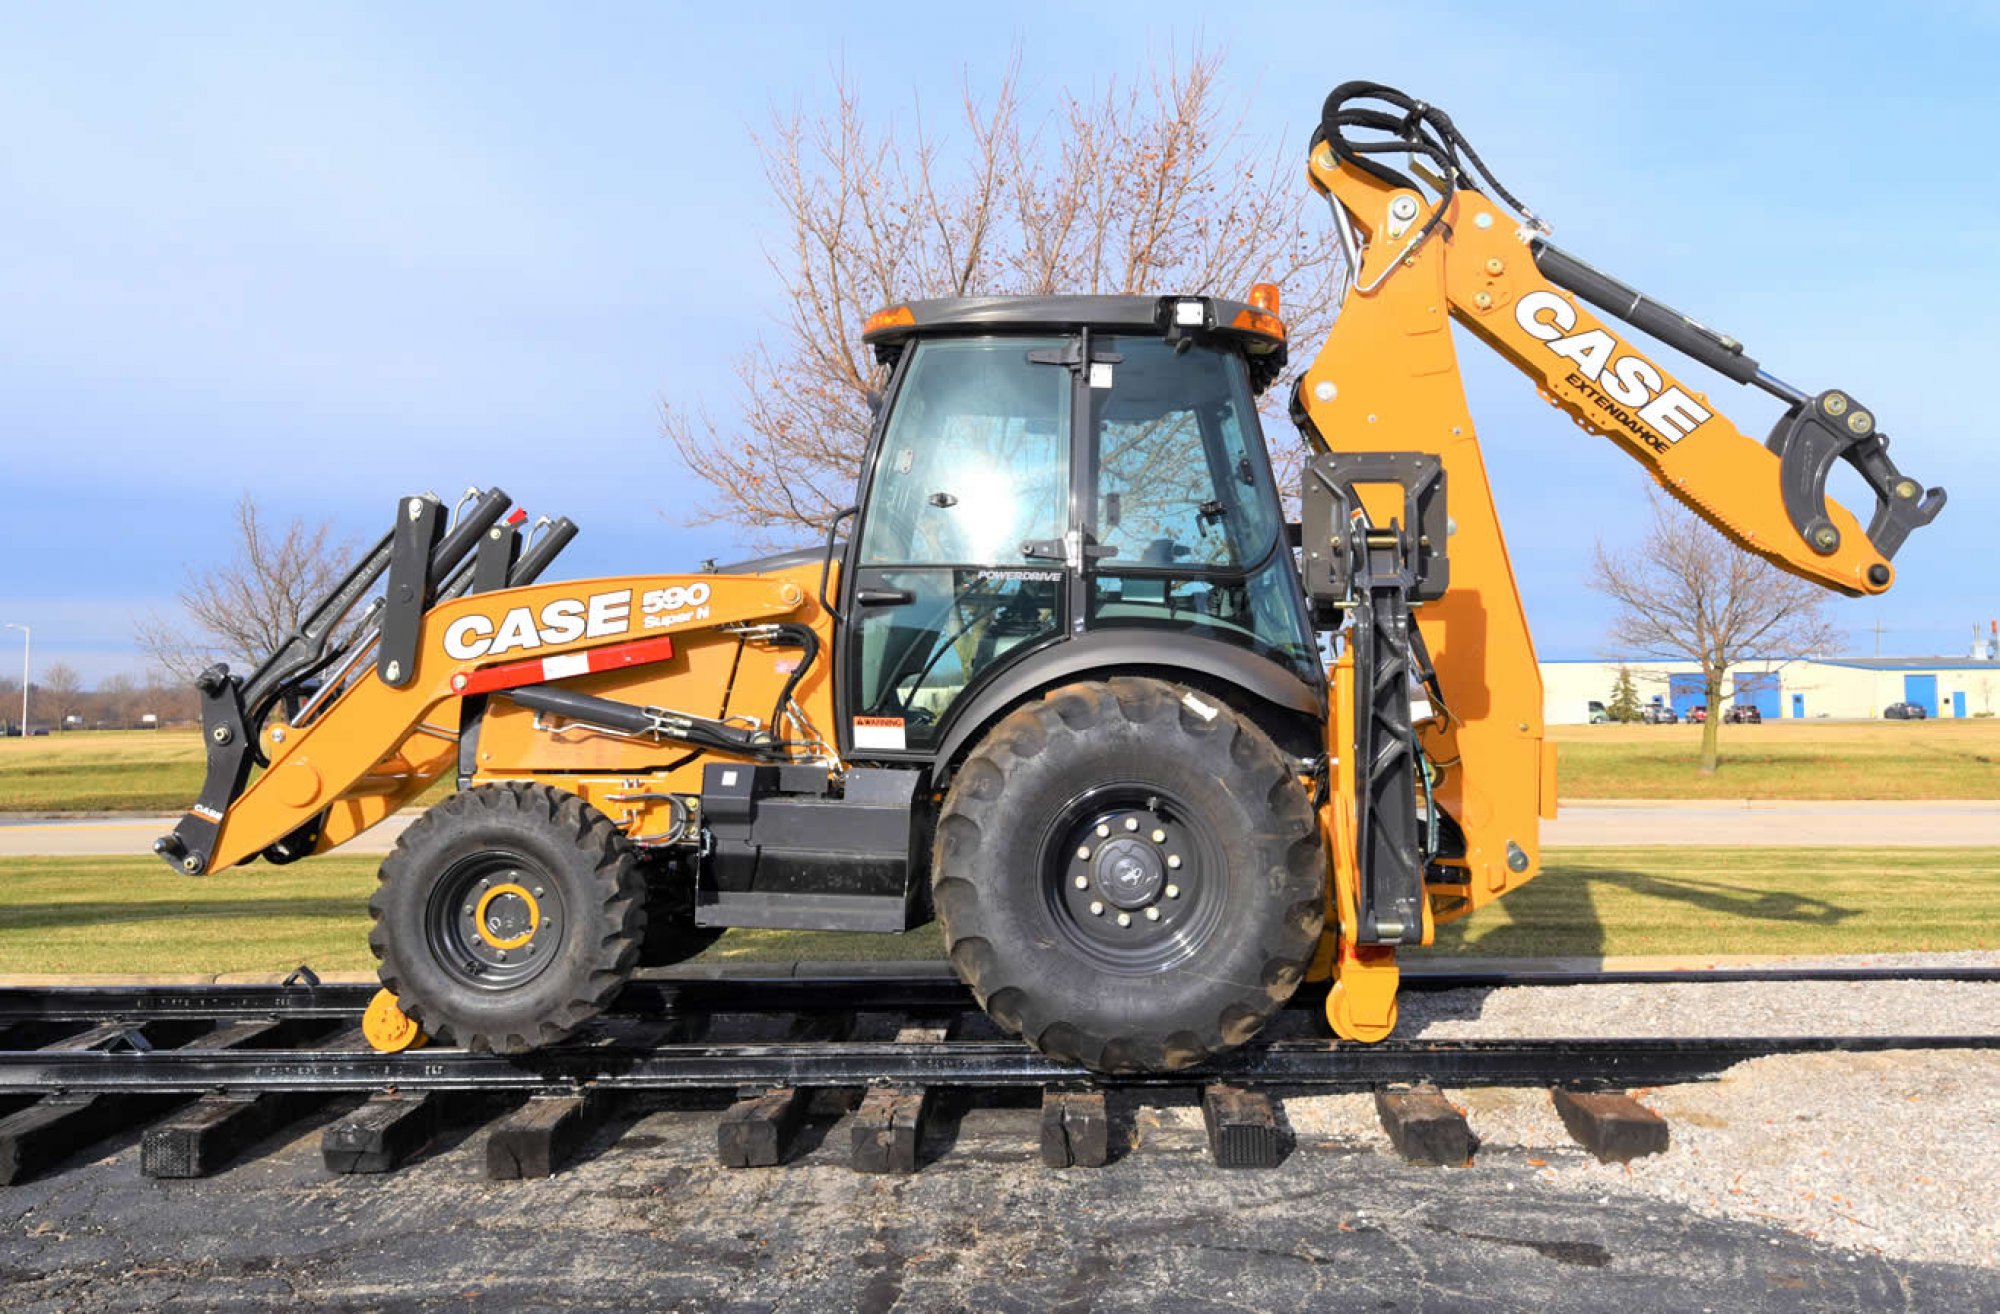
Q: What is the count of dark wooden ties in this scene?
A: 10